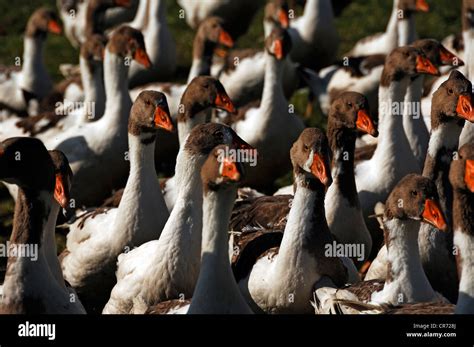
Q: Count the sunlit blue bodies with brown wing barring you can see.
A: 0